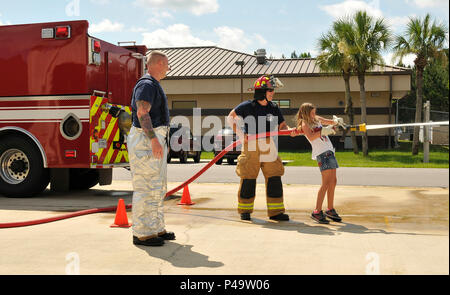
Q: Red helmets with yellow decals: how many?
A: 1